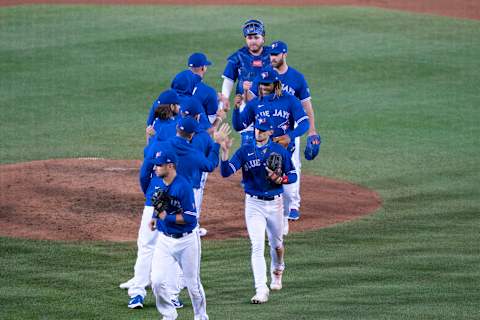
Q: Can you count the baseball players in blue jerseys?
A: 10